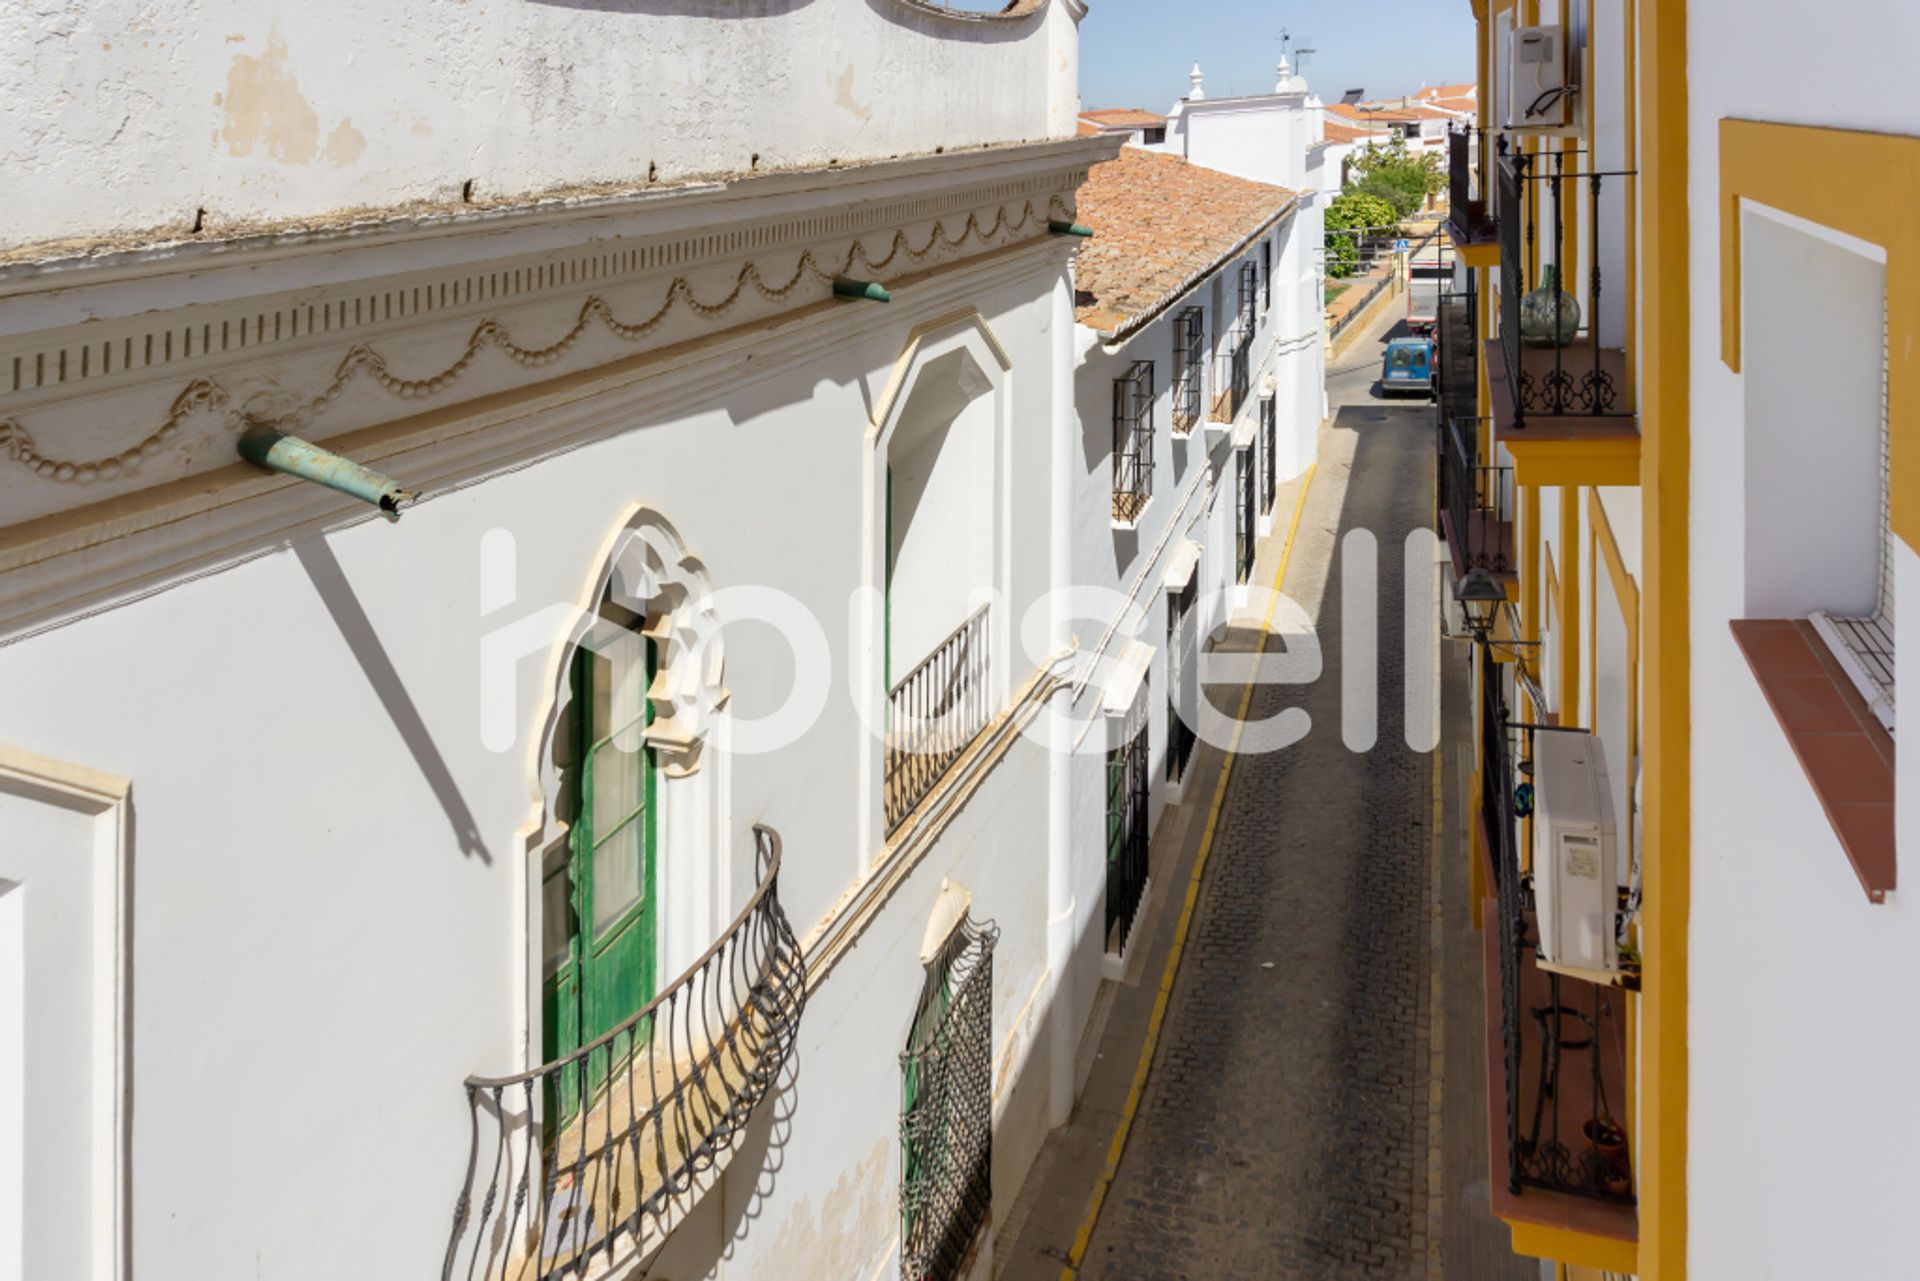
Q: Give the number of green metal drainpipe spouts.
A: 3